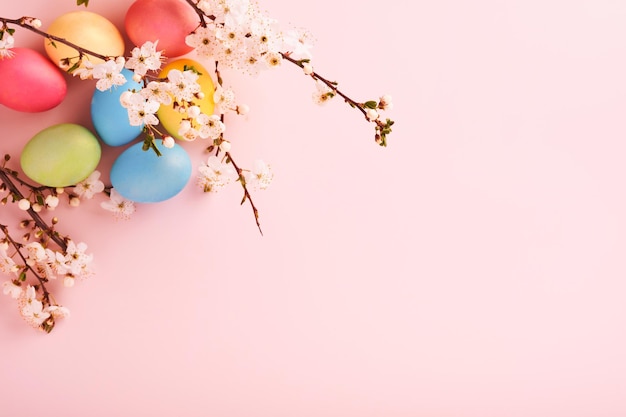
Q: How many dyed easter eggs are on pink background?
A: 7